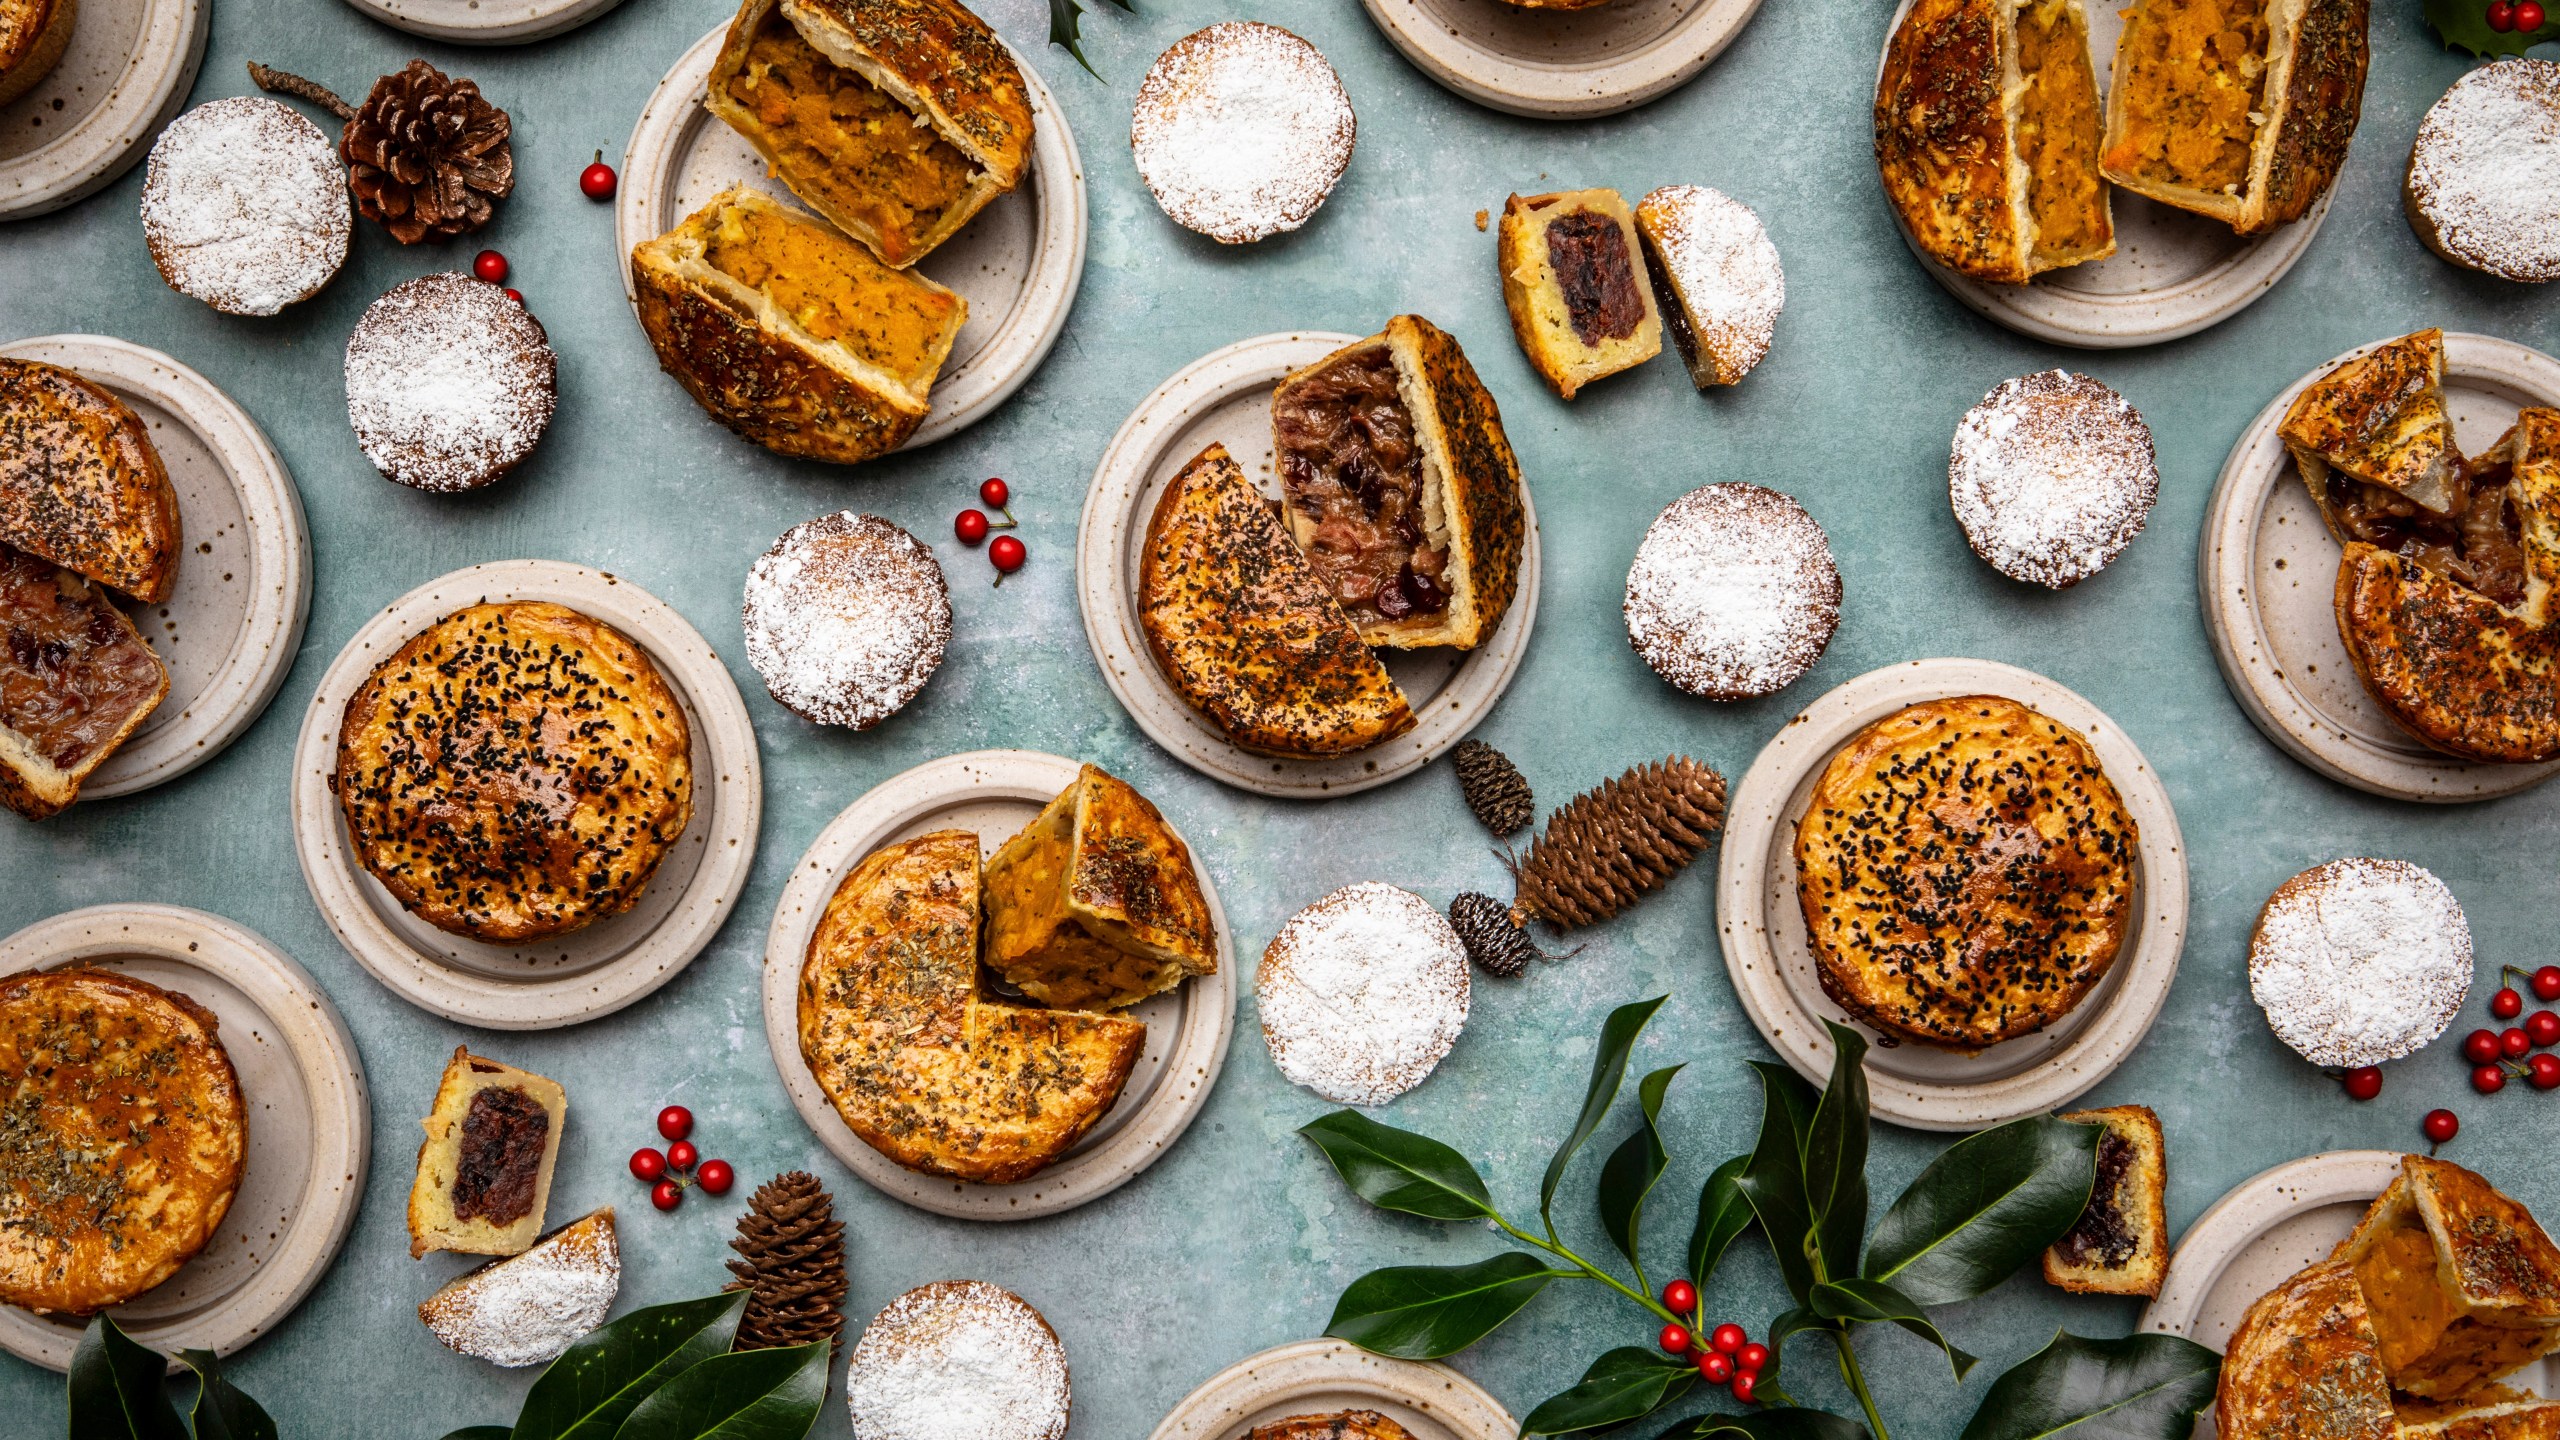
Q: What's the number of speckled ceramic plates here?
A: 14